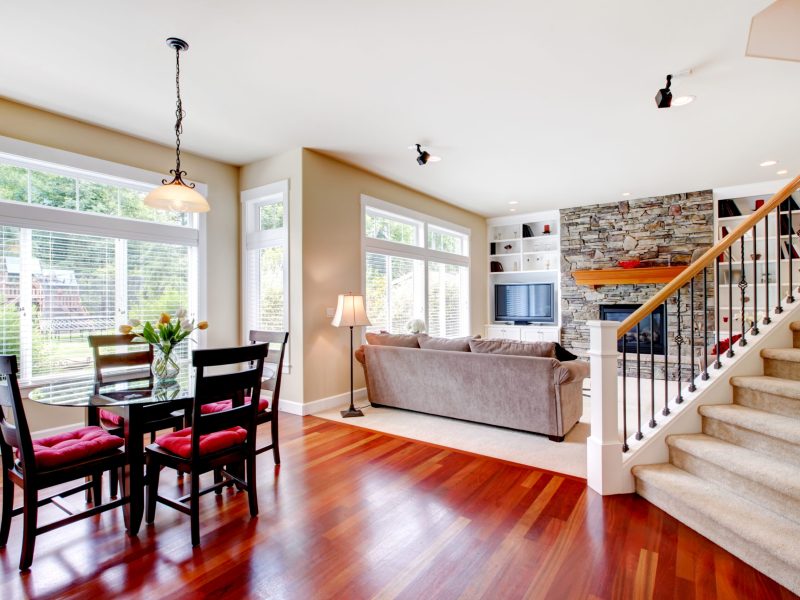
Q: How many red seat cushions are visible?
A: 4